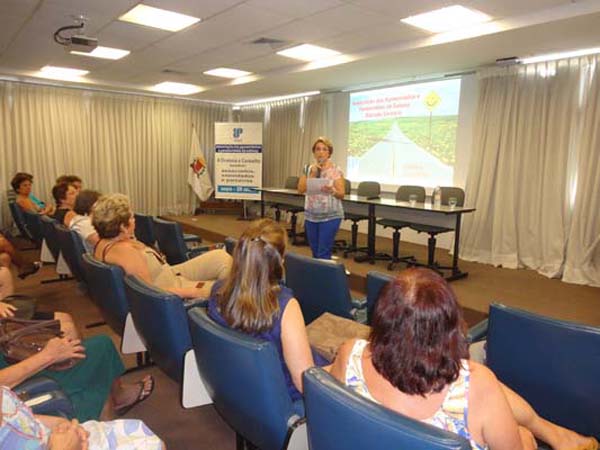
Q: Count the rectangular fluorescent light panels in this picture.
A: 7